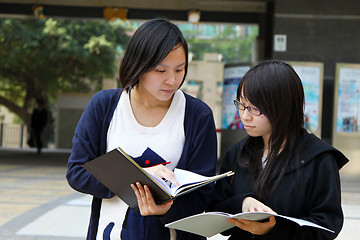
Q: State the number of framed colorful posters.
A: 3